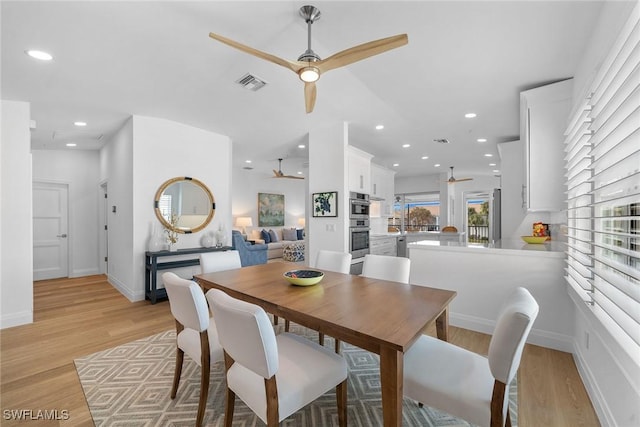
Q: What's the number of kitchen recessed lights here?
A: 10